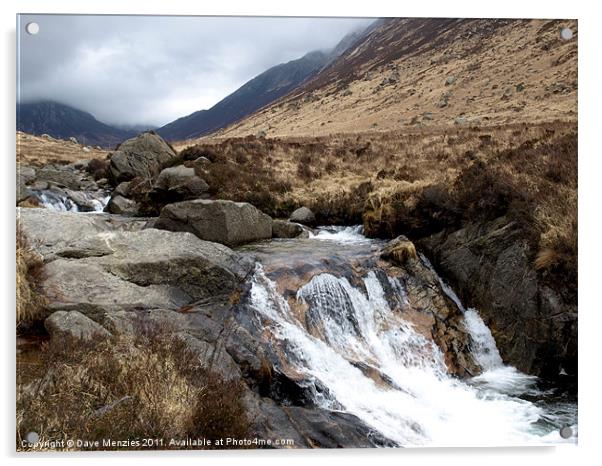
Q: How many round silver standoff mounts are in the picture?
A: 4